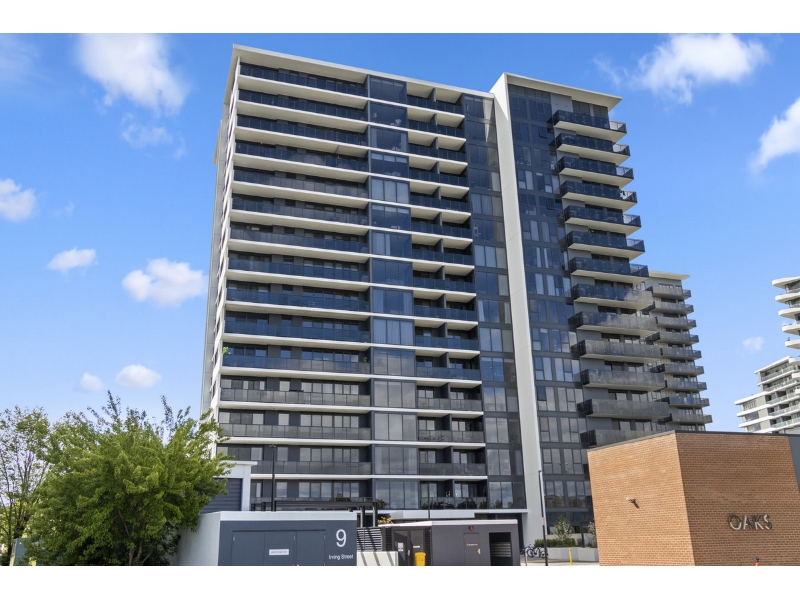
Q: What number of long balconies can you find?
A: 15